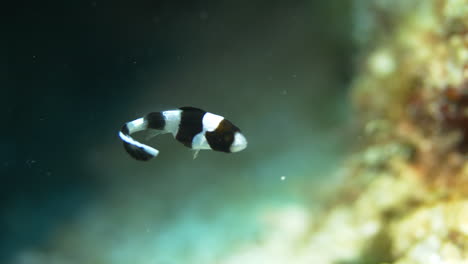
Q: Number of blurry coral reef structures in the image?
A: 1